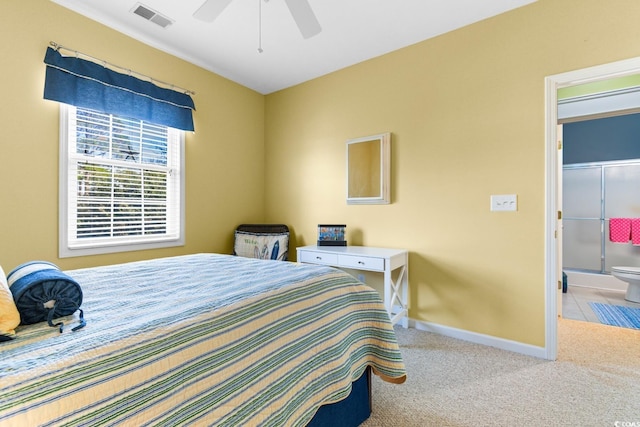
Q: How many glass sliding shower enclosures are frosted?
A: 1